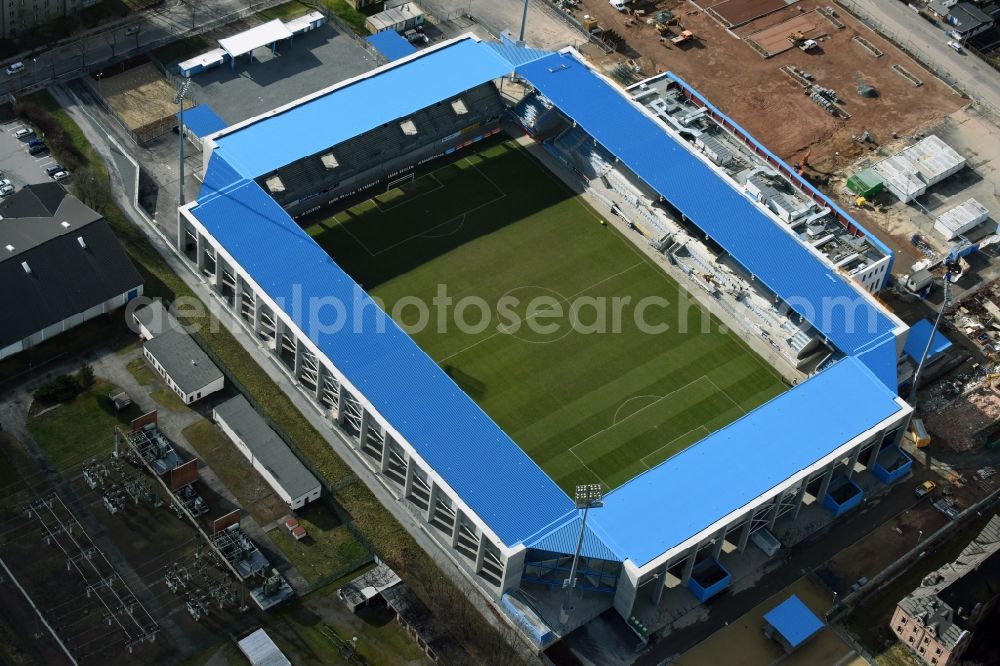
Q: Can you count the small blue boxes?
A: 3